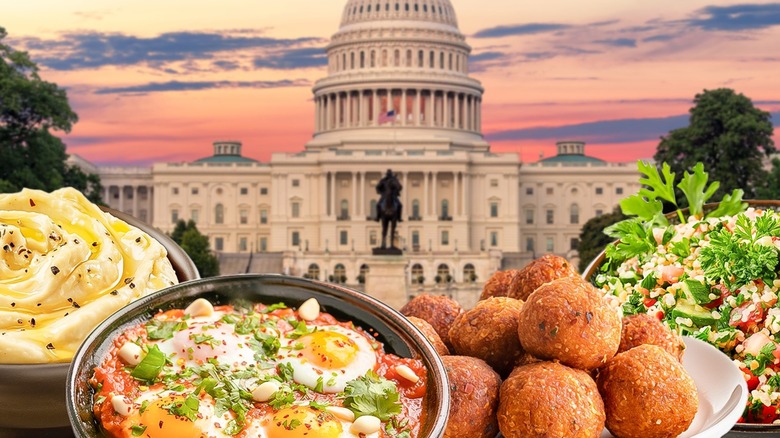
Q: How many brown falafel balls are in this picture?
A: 10